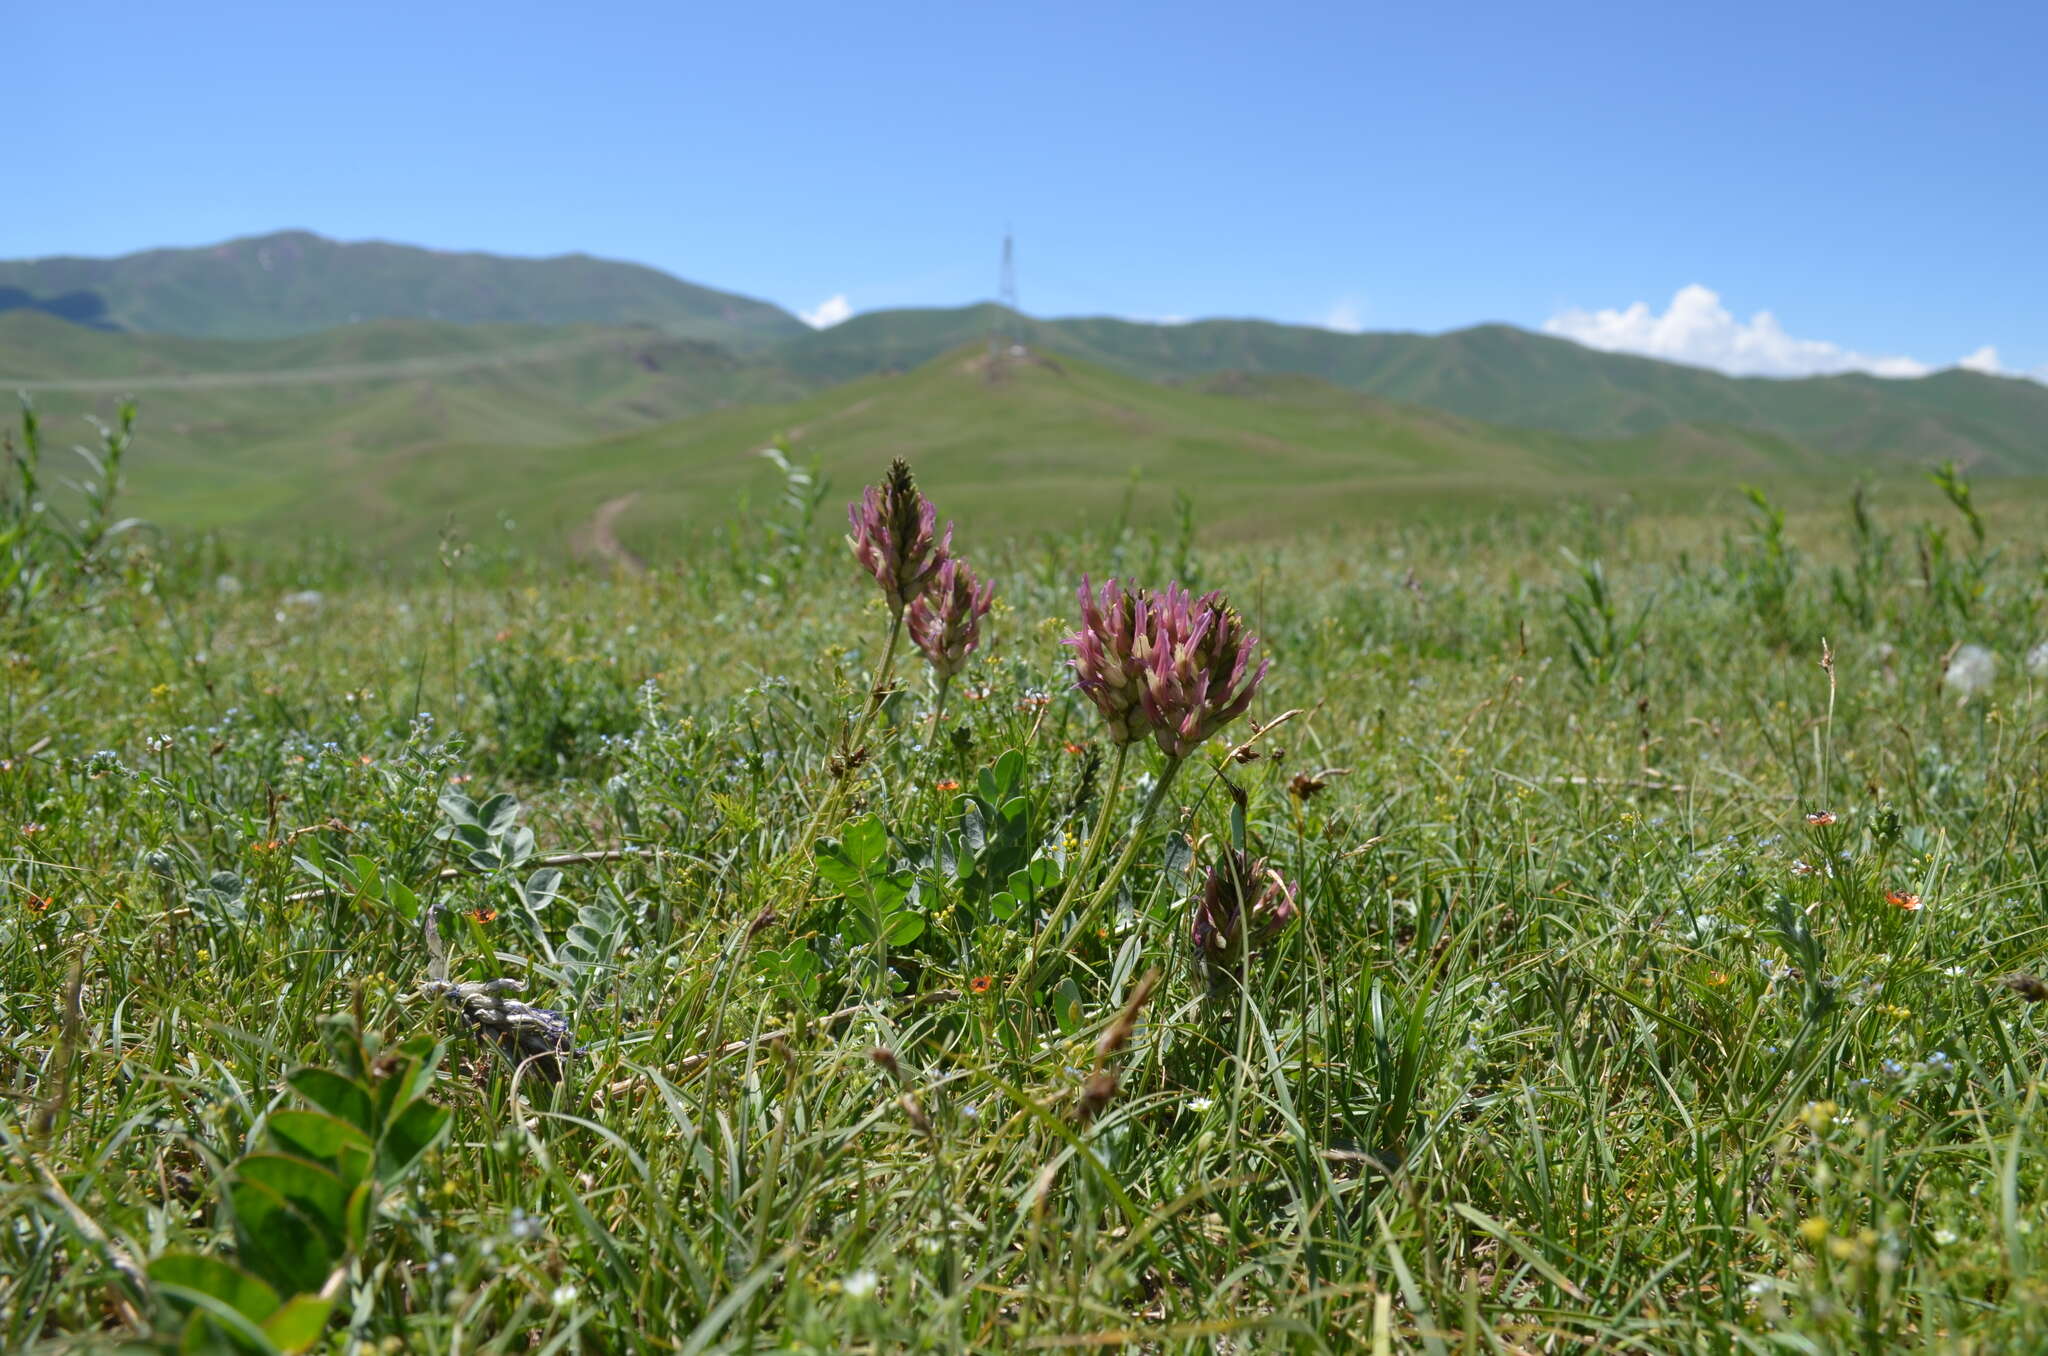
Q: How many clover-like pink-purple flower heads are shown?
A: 5